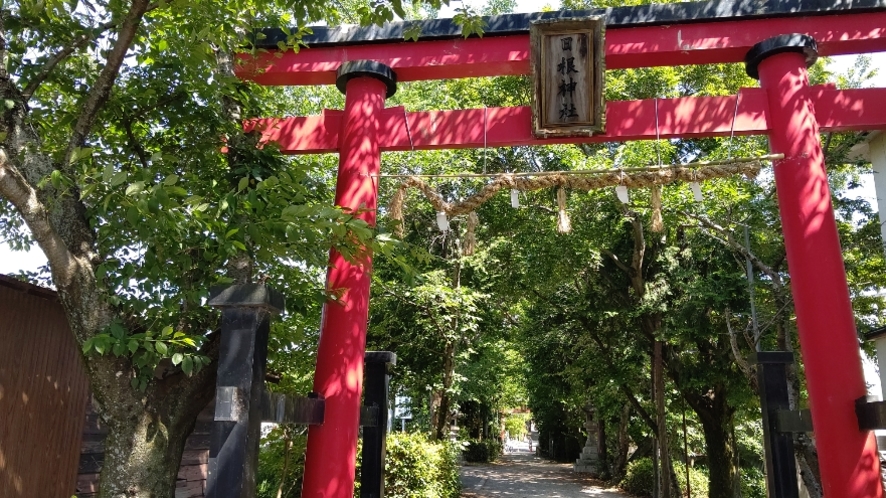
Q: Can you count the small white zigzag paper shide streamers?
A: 4